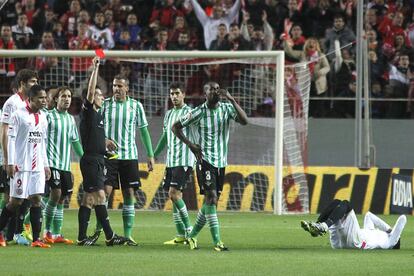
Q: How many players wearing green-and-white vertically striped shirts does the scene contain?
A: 4